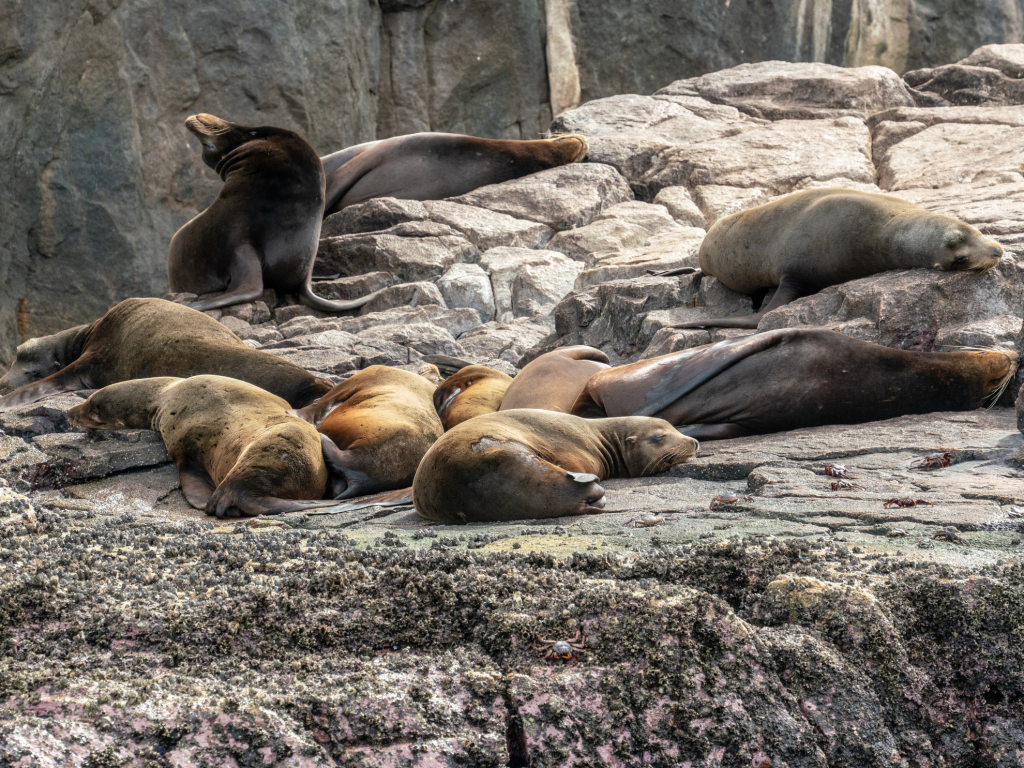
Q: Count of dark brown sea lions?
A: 3